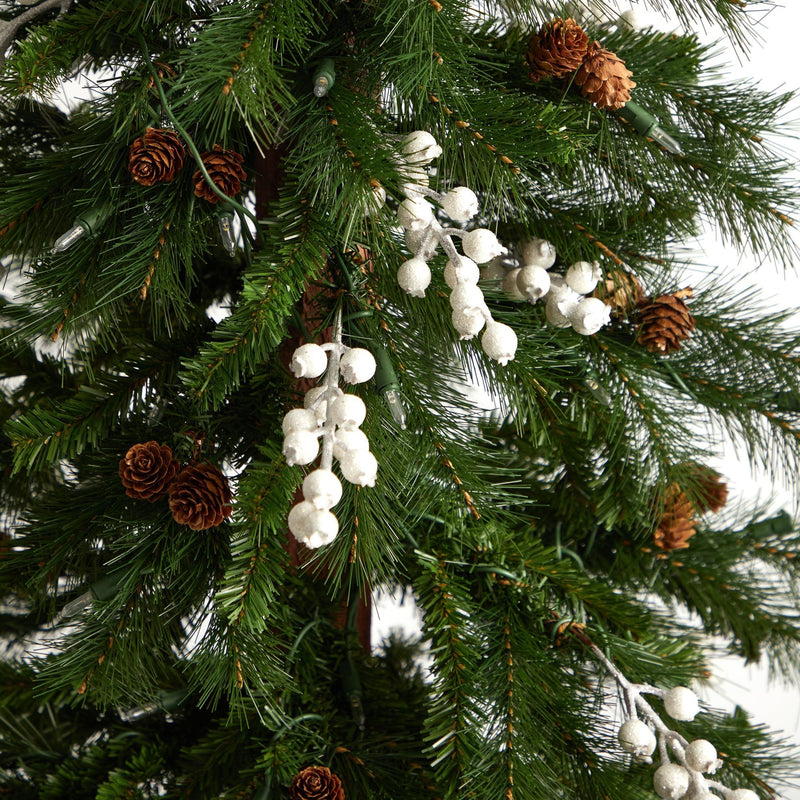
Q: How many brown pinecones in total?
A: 11